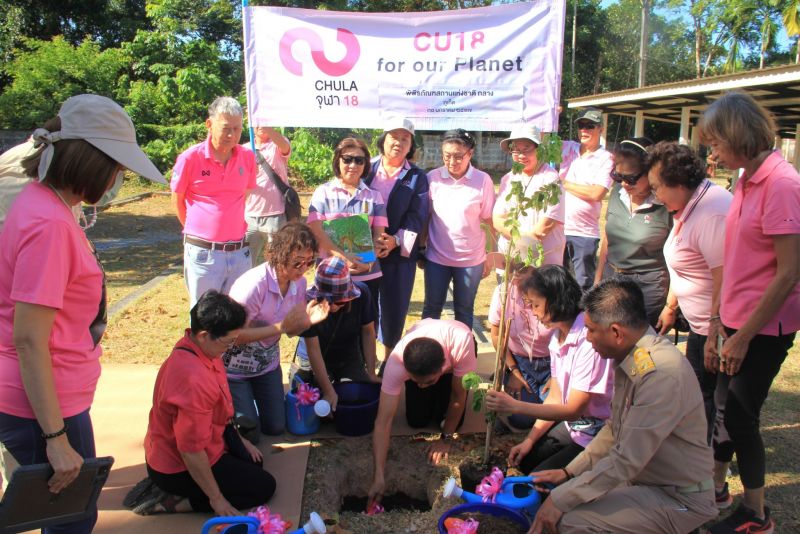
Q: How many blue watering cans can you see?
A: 3